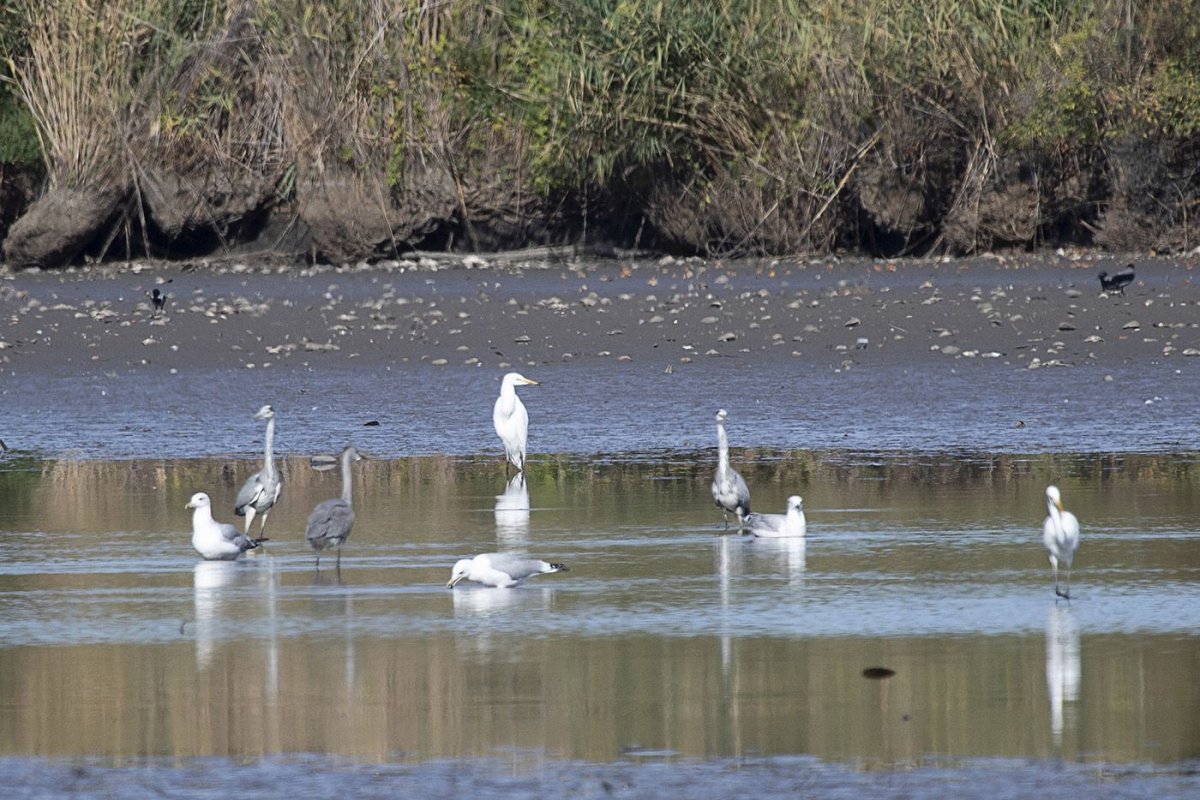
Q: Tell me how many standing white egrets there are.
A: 2